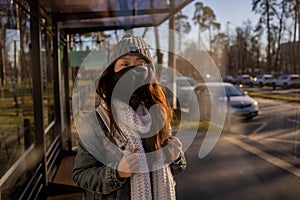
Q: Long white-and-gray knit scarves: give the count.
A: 1